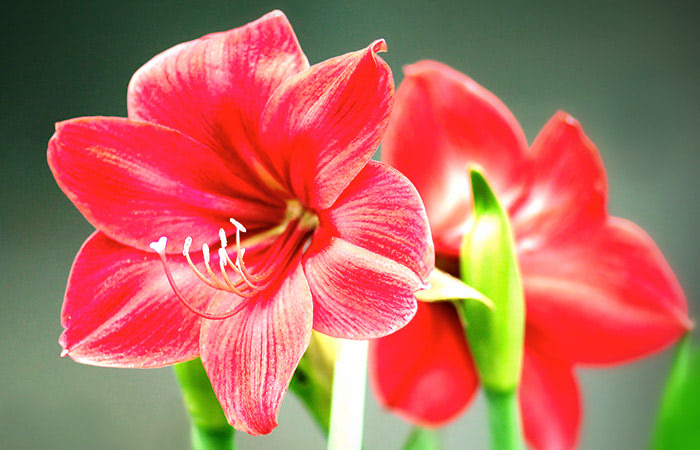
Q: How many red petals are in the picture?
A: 11